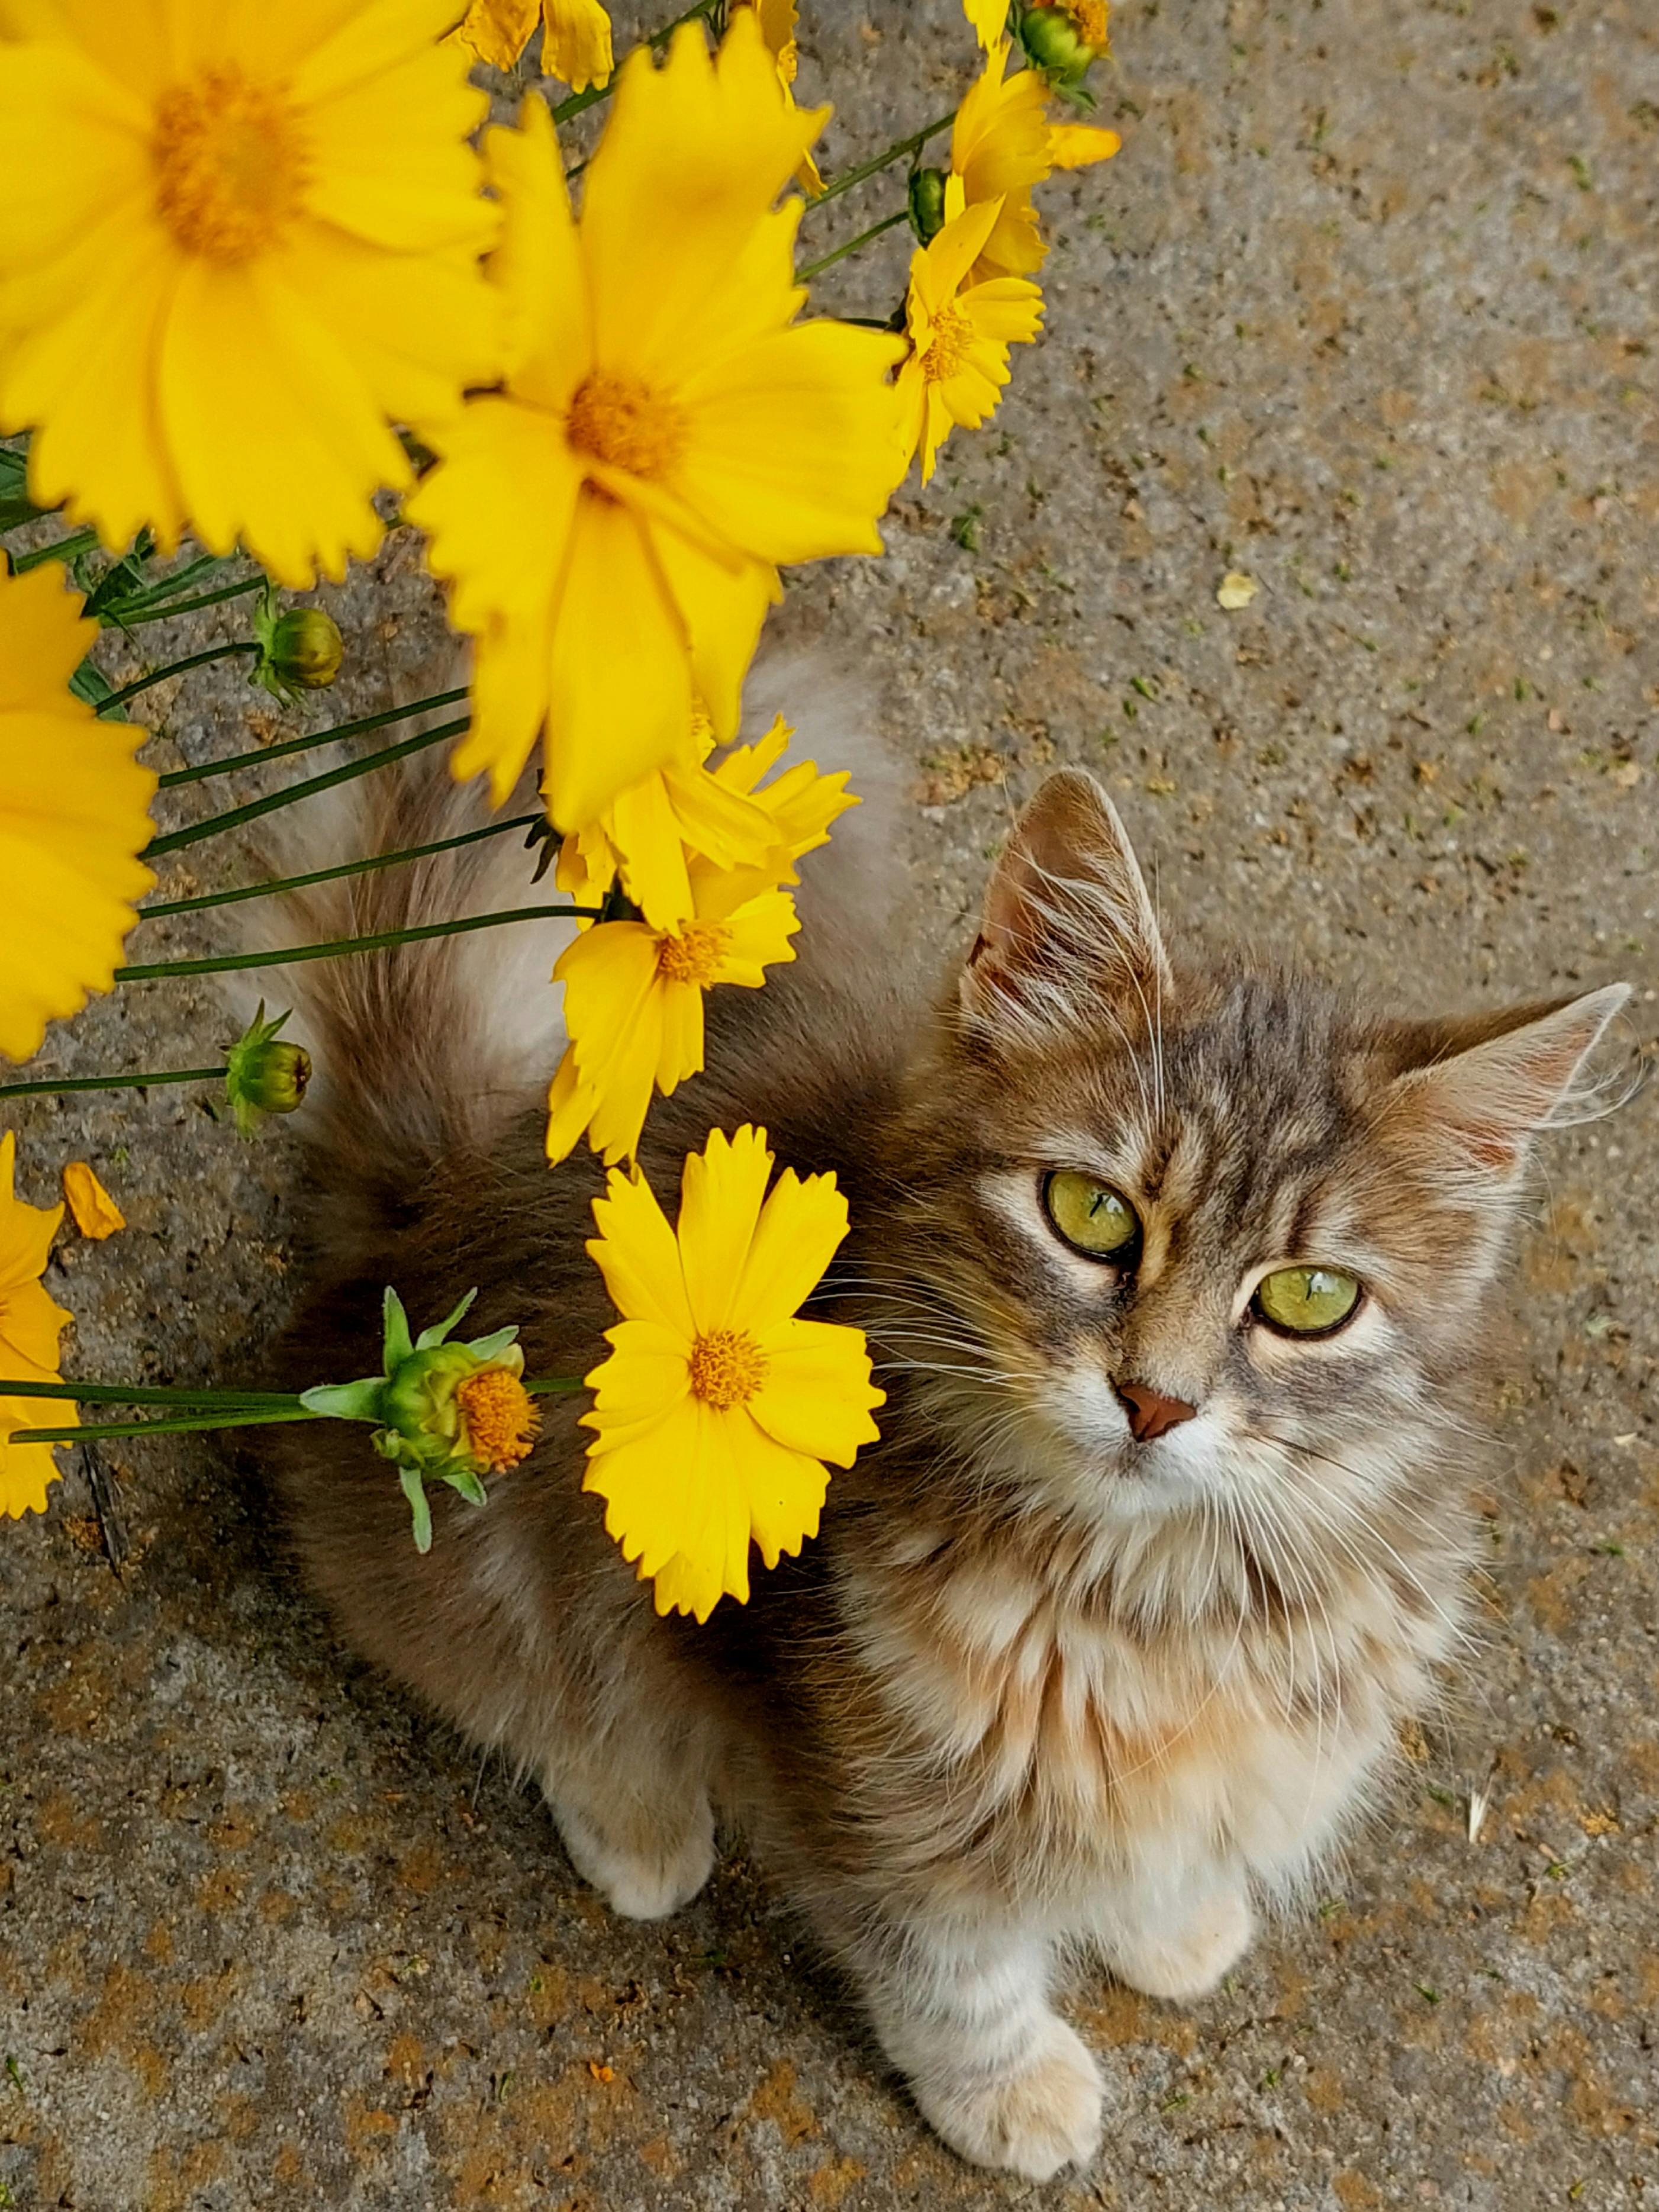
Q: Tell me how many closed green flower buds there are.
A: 3